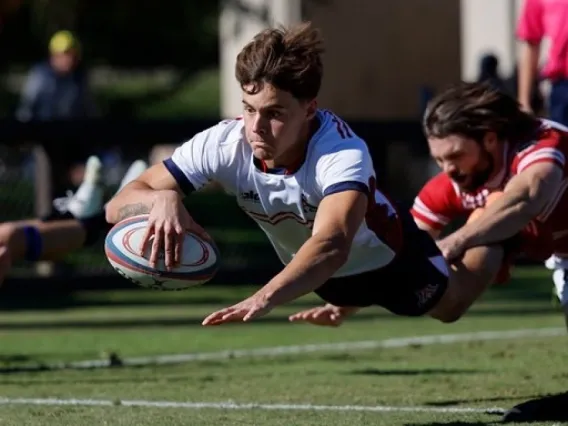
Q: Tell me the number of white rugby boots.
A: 2